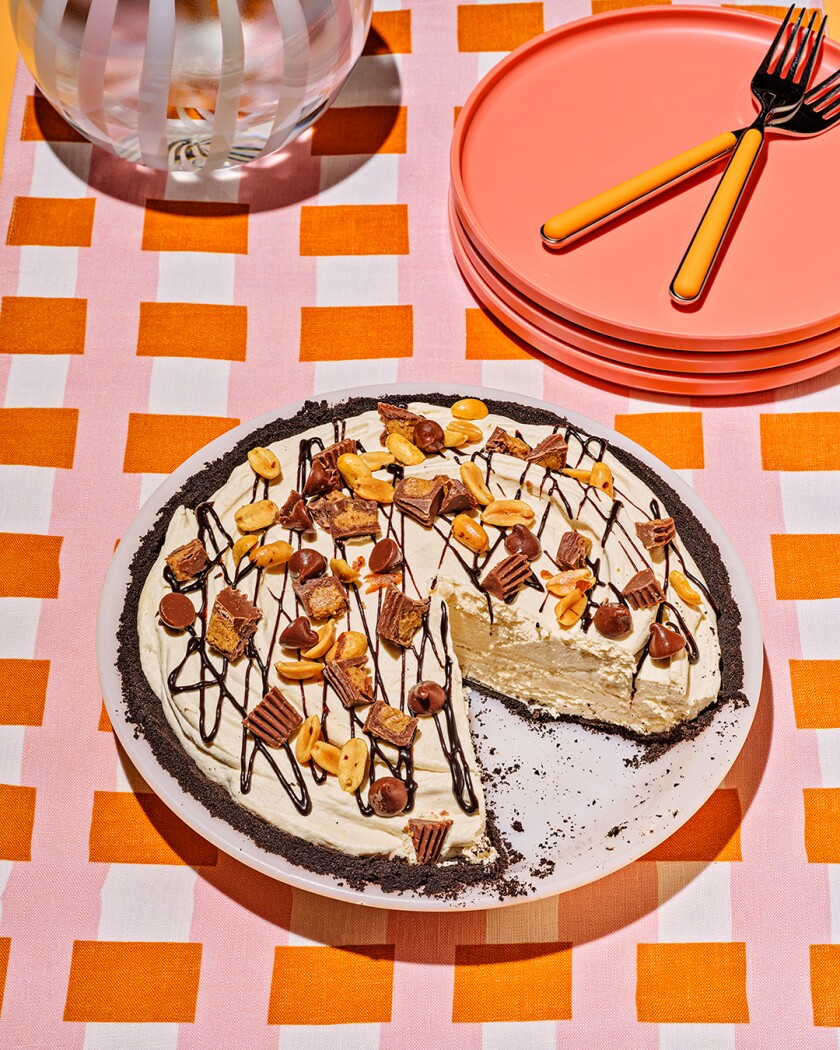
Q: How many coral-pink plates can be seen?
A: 3